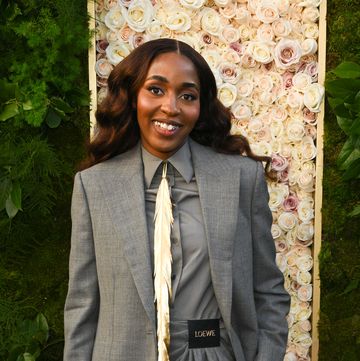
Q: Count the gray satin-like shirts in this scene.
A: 1